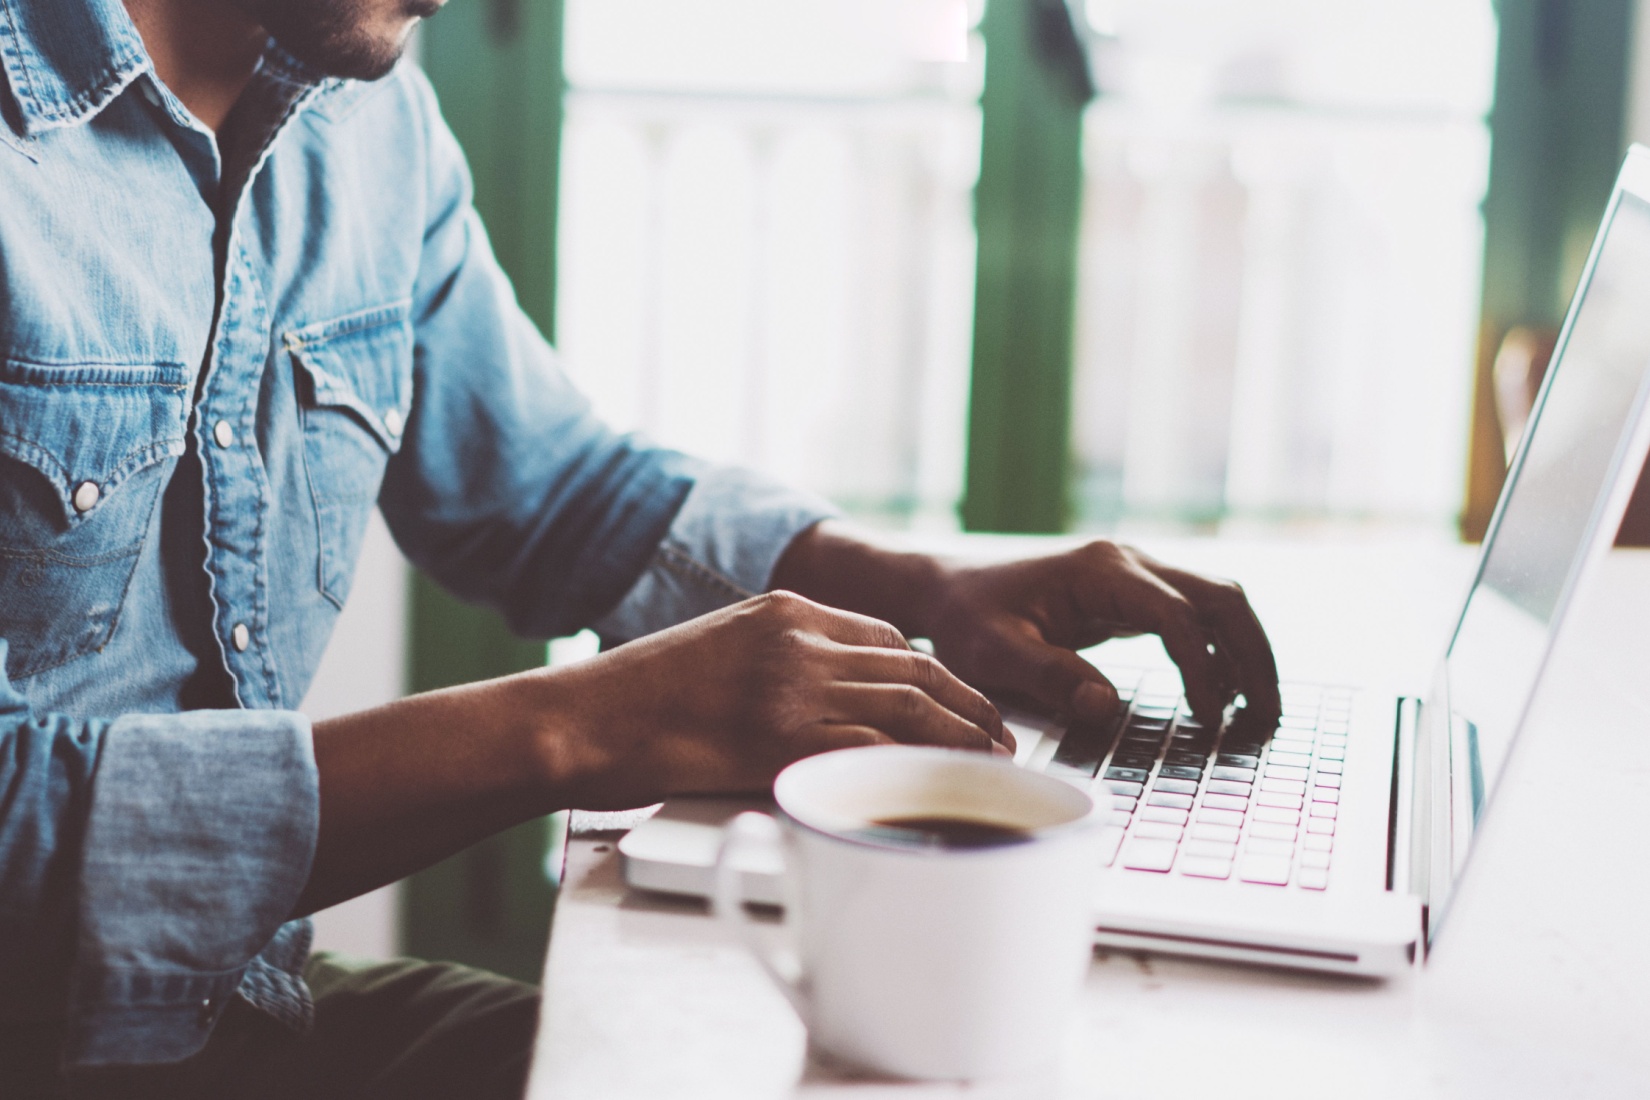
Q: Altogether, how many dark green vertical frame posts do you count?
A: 3